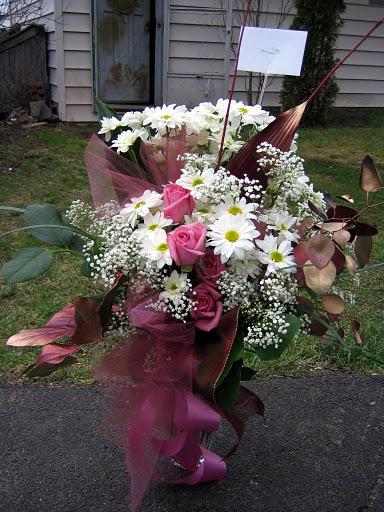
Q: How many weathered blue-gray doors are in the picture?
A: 1